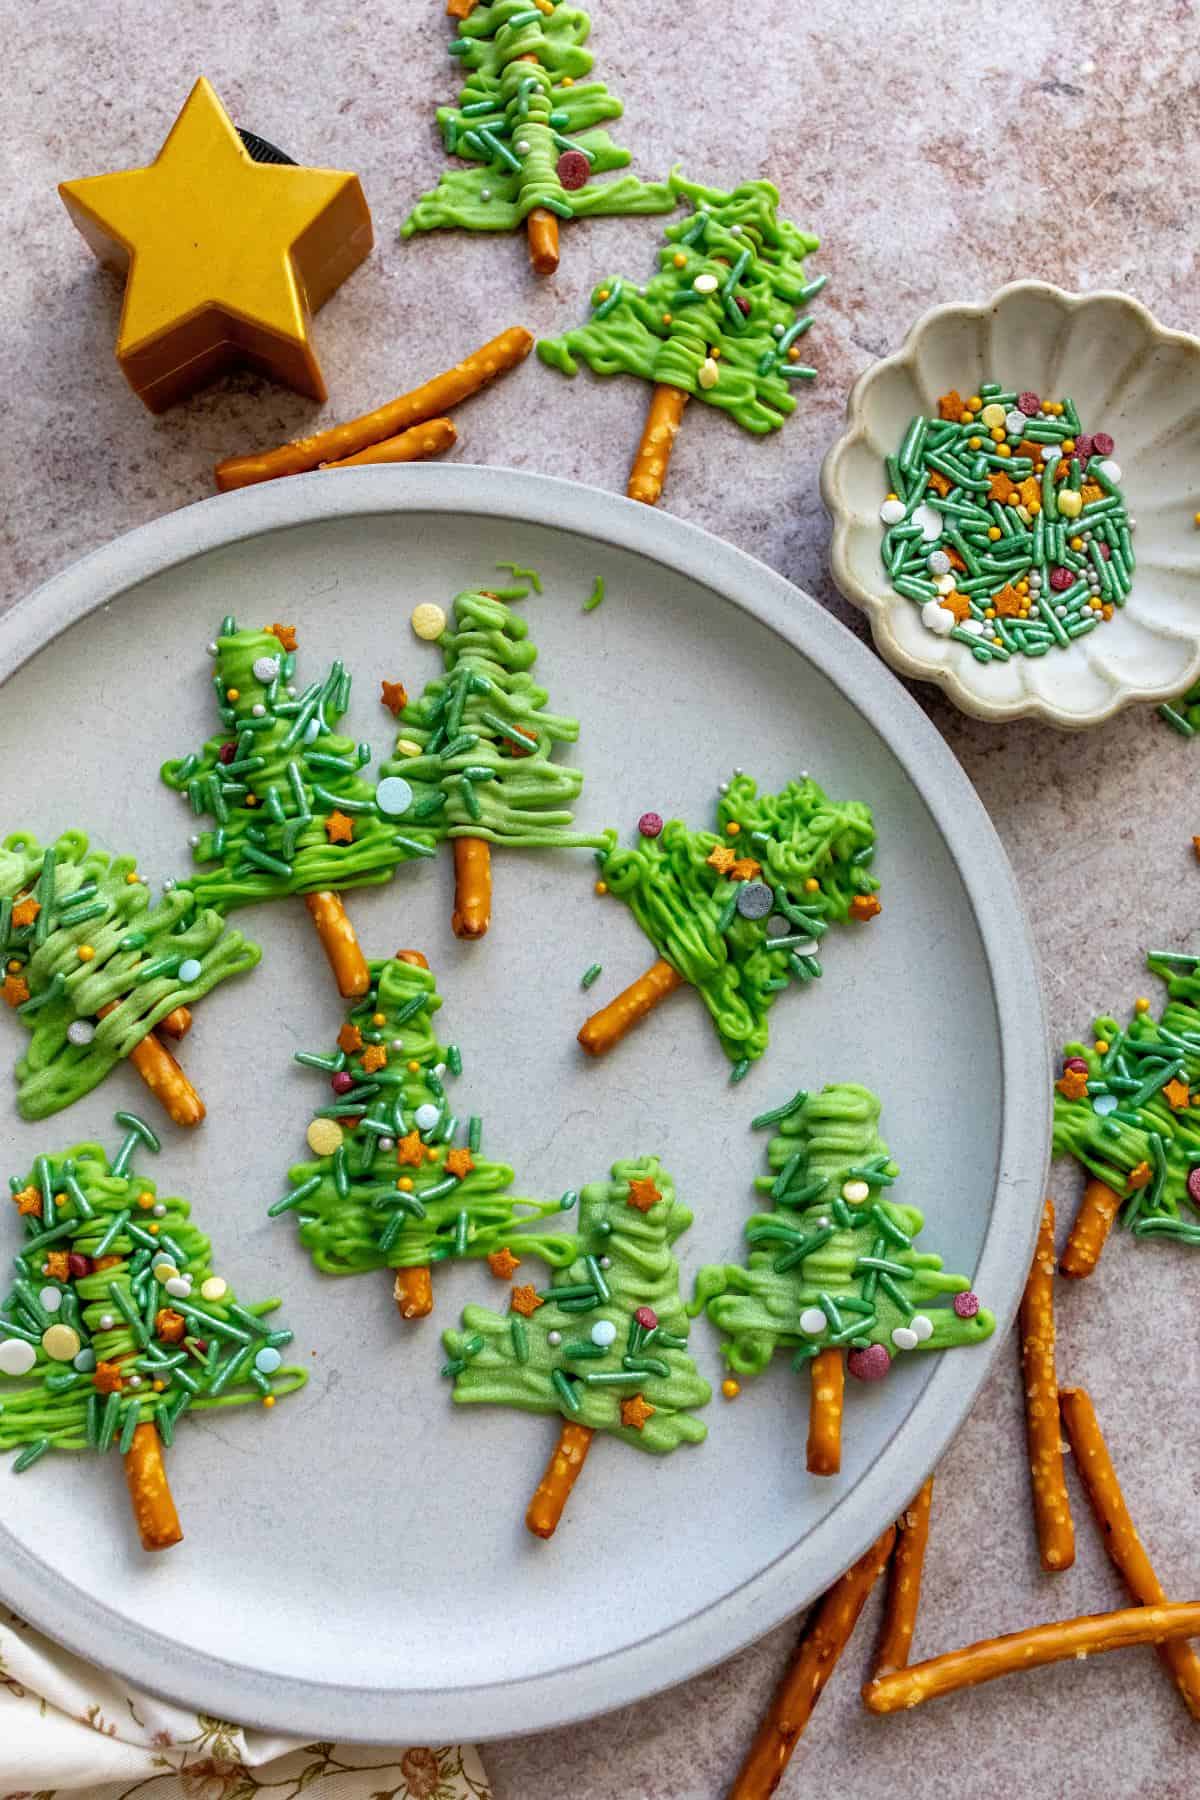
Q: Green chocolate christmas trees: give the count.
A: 11